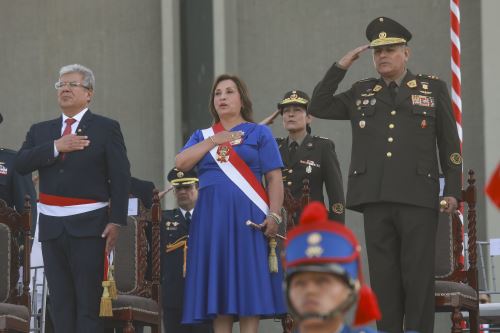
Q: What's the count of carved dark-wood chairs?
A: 4